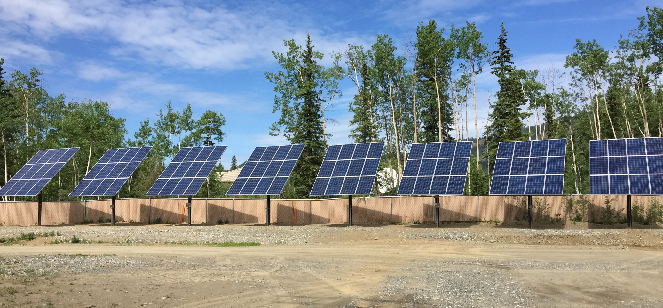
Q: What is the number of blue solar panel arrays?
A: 8